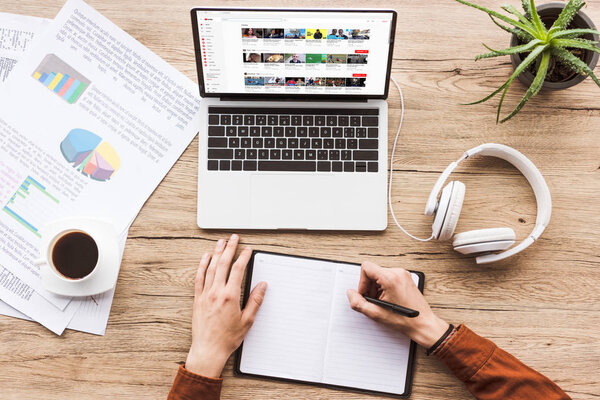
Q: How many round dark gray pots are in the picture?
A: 1